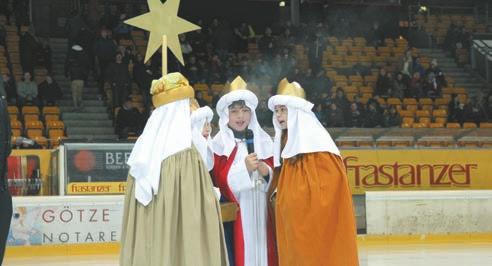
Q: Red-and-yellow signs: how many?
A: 2